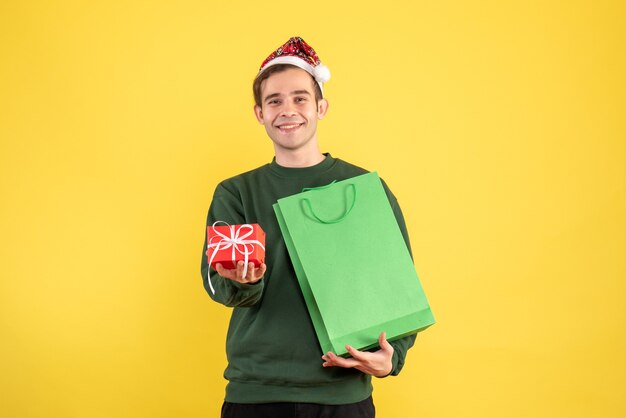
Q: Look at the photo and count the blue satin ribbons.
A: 0